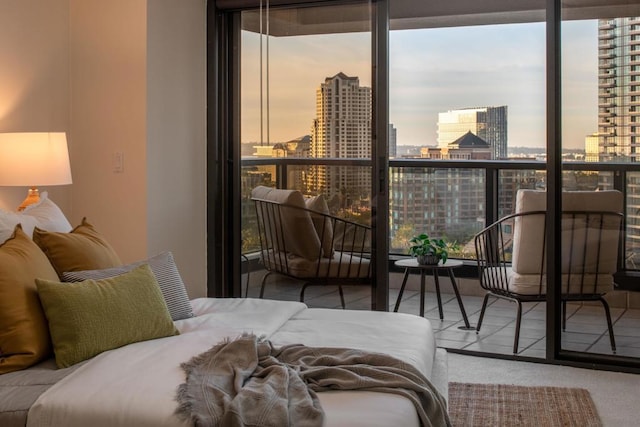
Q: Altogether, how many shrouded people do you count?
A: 0